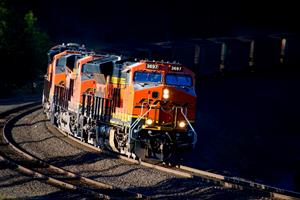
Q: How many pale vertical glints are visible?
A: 4